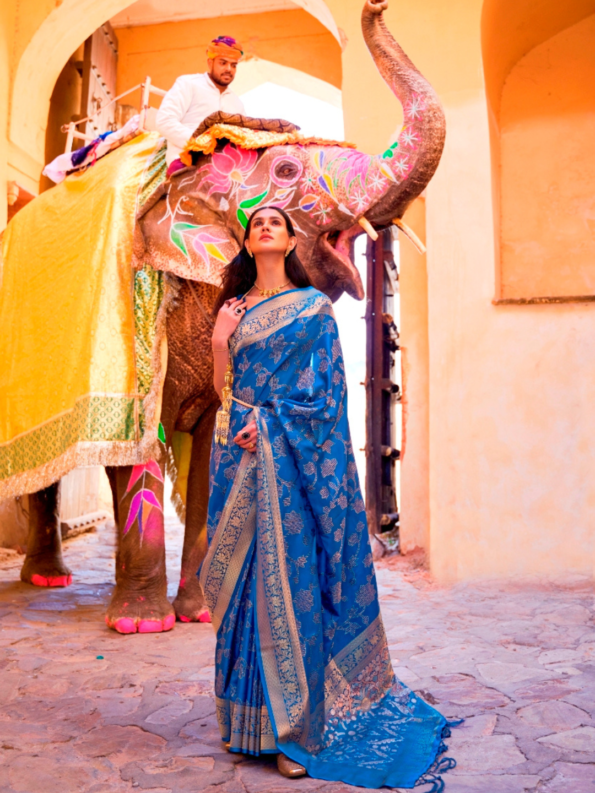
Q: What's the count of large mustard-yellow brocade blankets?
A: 1